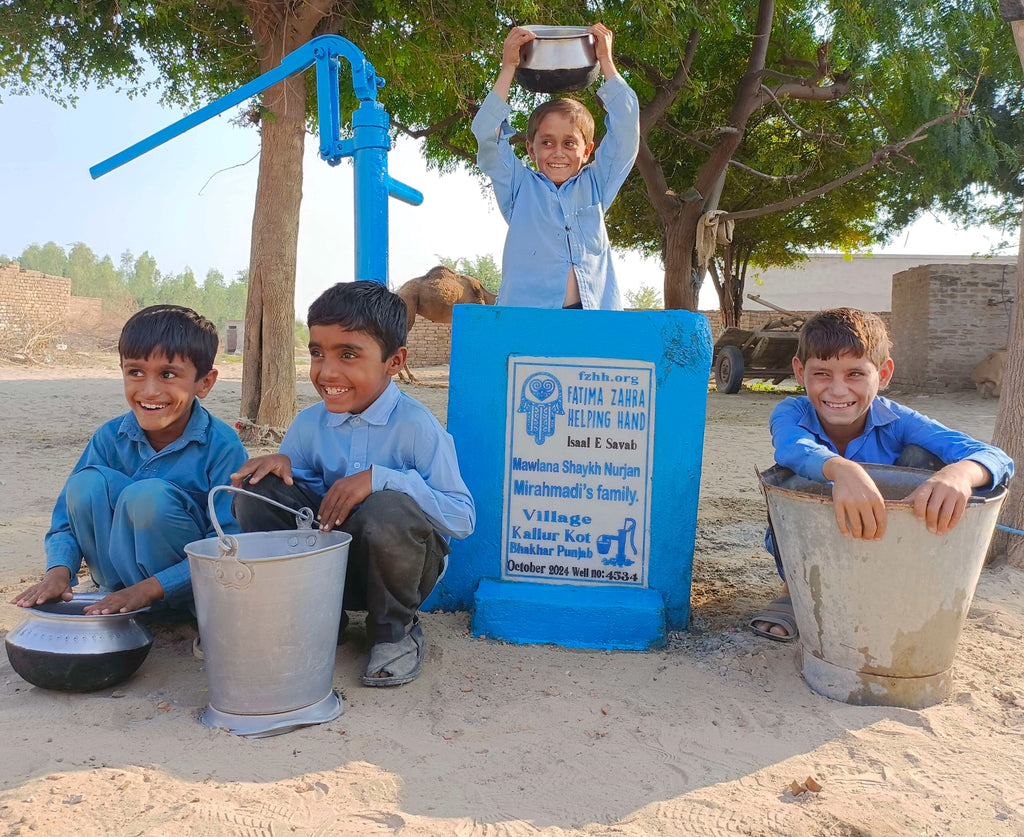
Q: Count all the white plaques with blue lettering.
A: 1